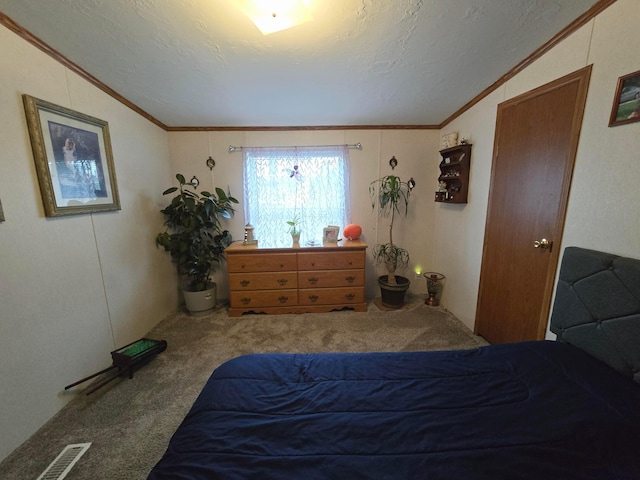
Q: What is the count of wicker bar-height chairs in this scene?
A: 0